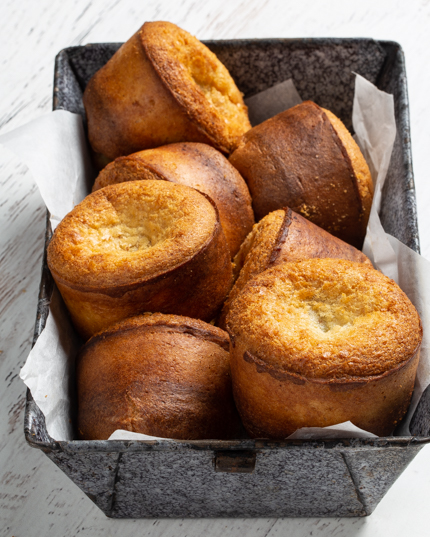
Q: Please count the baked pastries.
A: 7